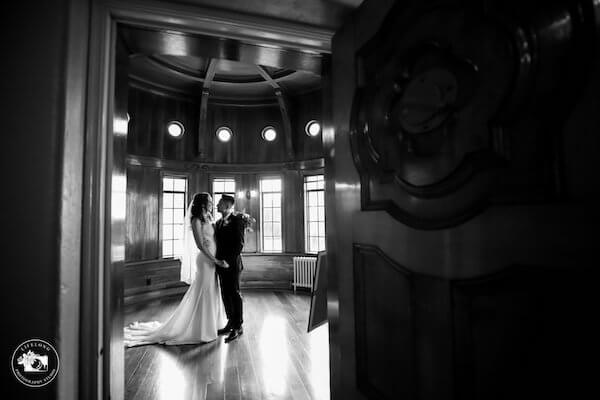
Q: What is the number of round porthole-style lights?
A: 4